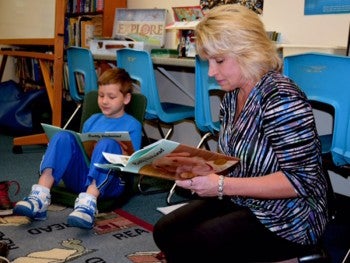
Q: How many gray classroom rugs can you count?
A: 1